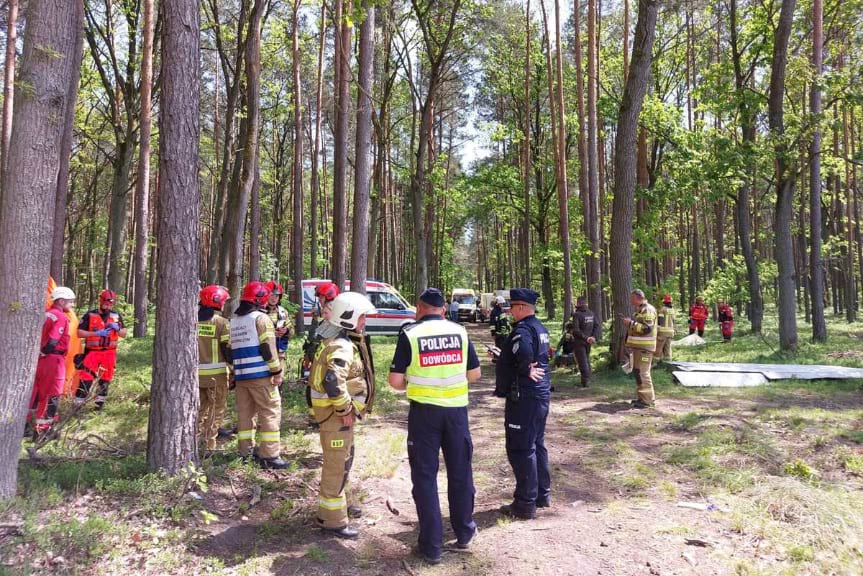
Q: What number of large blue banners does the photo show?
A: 0